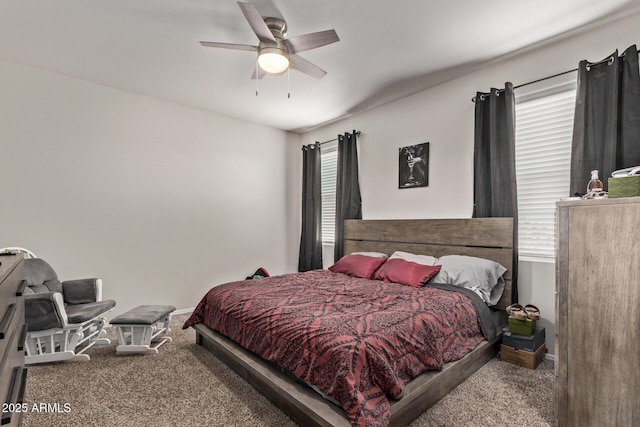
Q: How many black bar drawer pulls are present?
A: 5